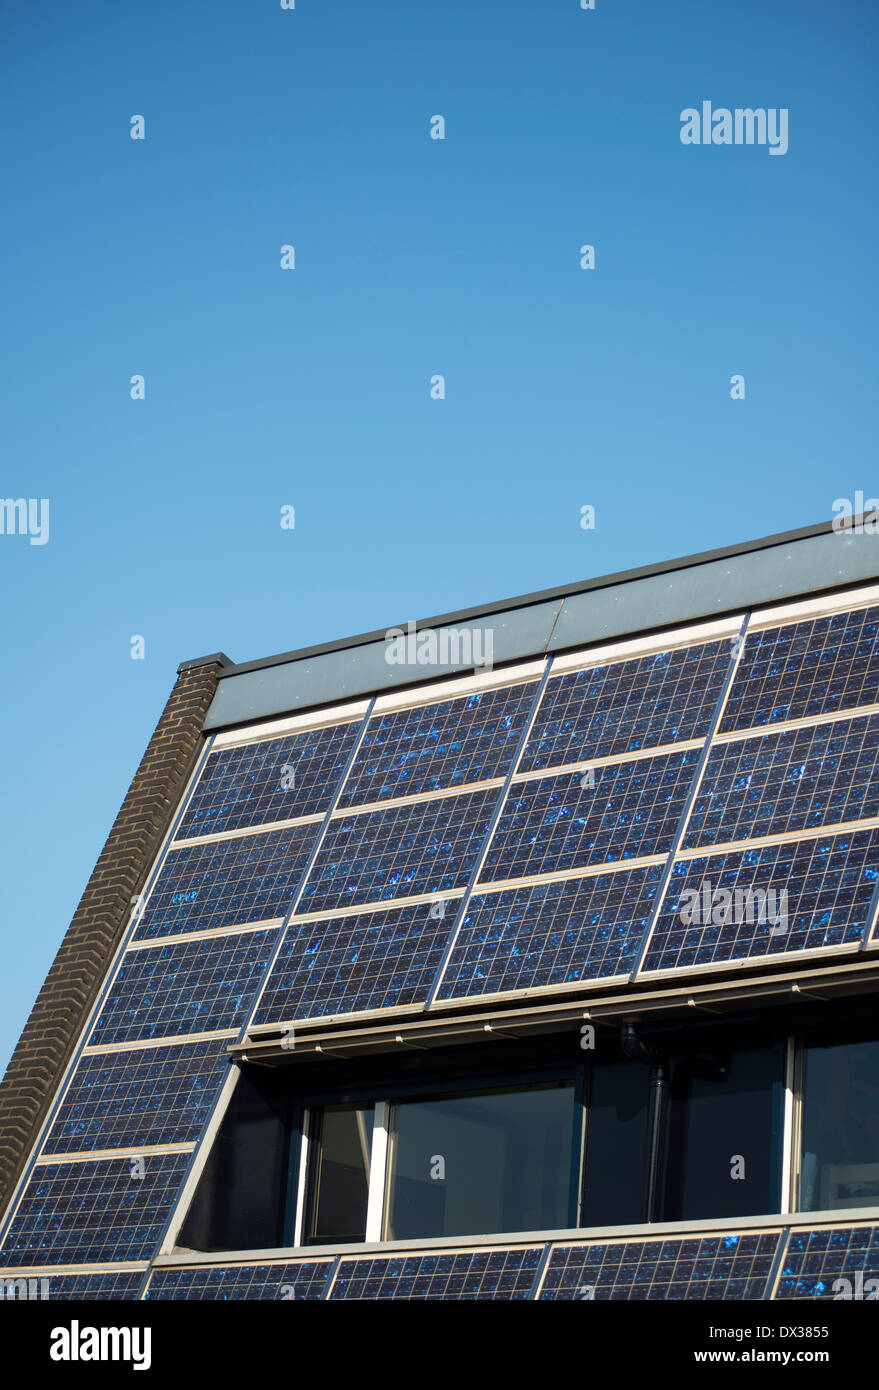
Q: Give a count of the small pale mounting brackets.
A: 7